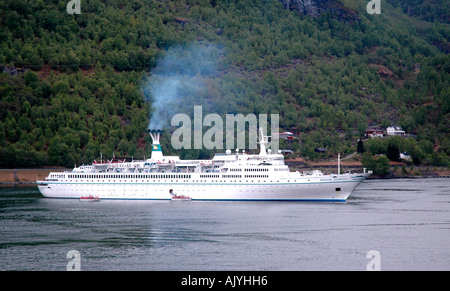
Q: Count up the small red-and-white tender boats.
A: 2